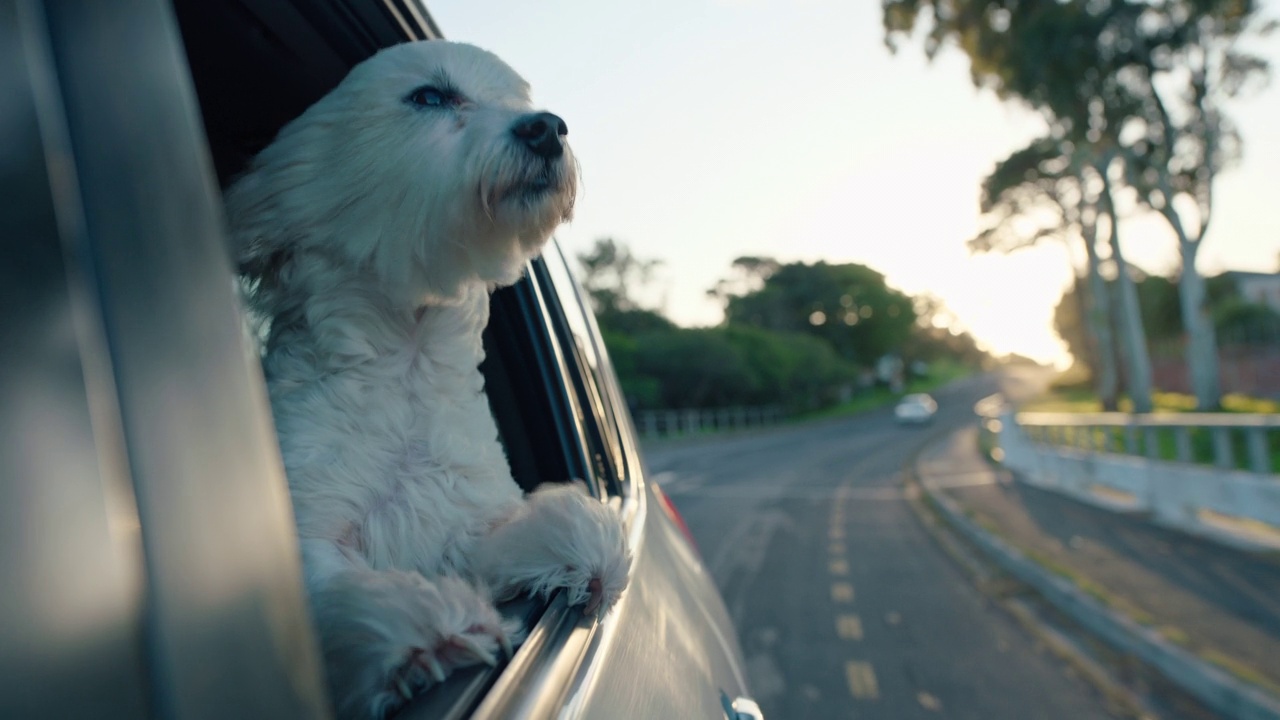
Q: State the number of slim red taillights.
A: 1